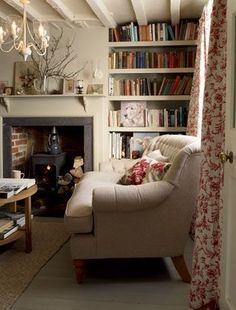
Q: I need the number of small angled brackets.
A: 2